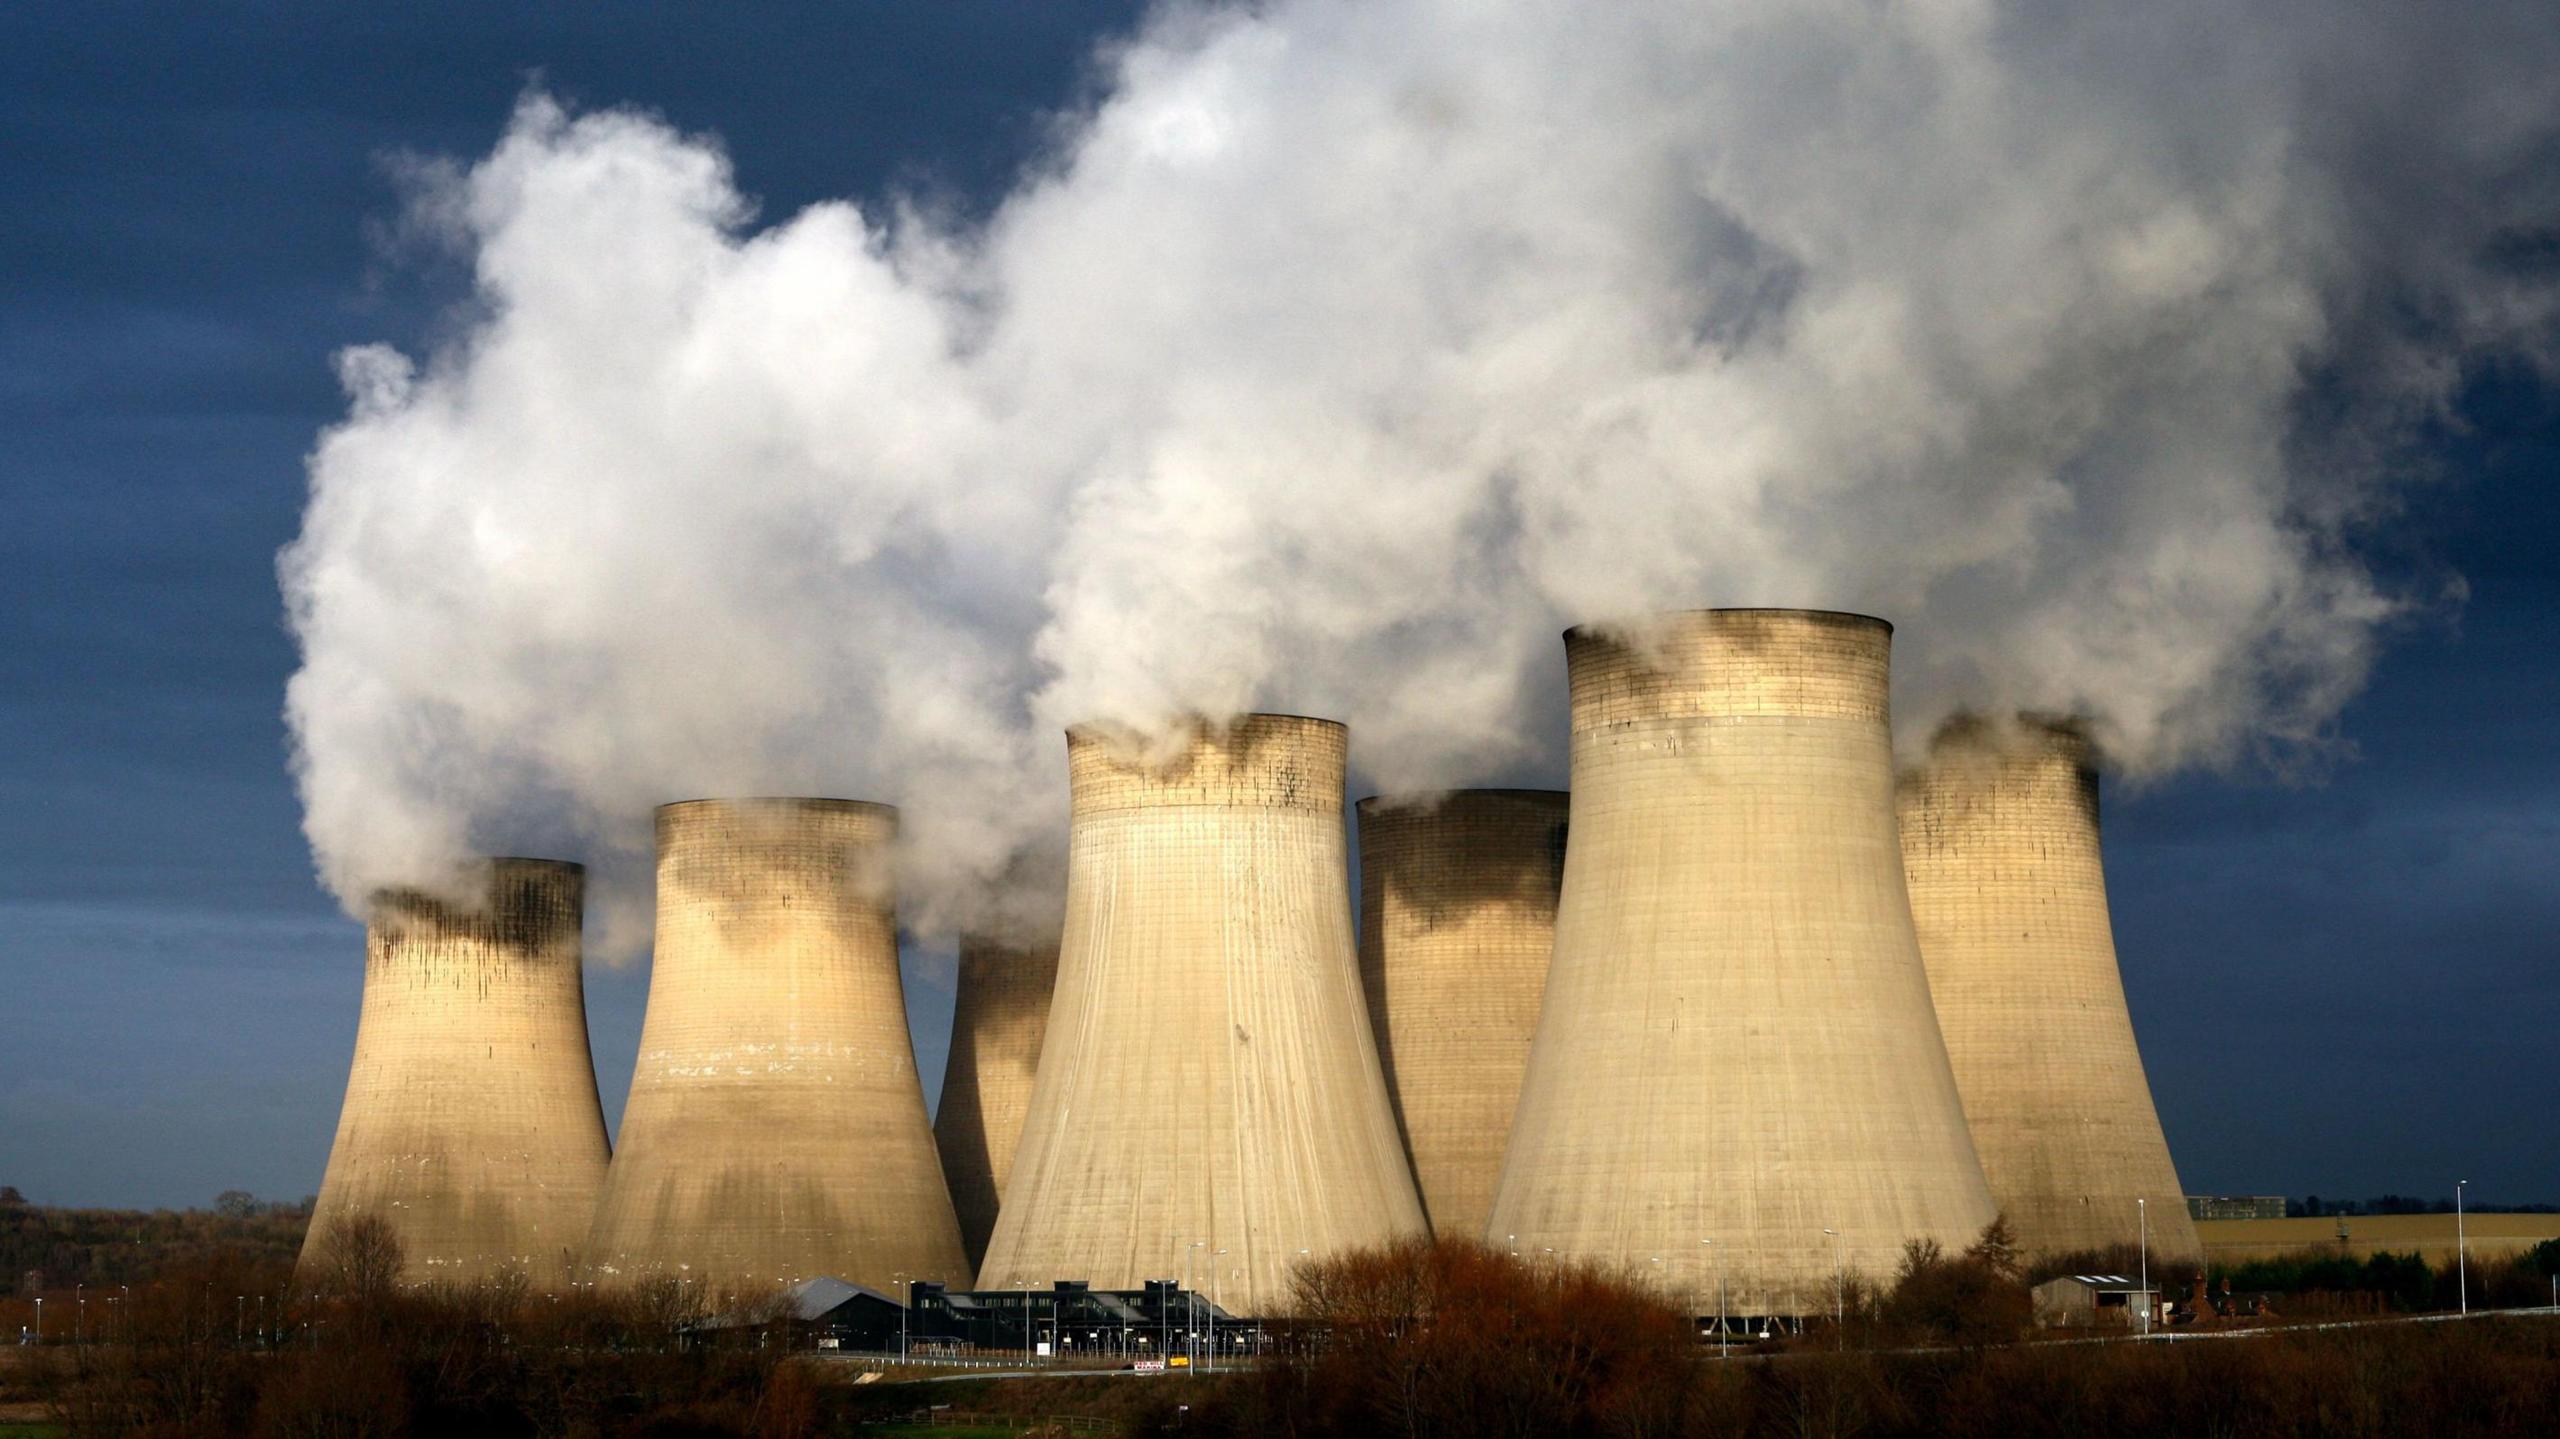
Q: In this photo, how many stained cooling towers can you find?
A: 7